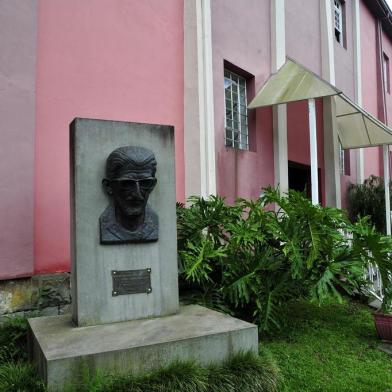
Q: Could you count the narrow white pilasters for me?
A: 4